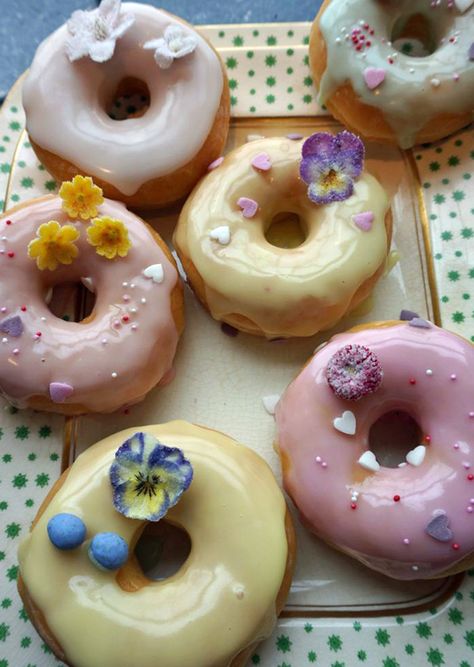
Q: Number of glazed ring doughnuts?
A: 6